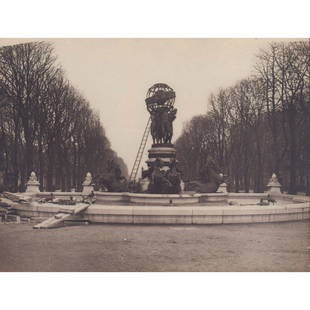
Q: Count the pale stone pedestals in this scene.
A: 4